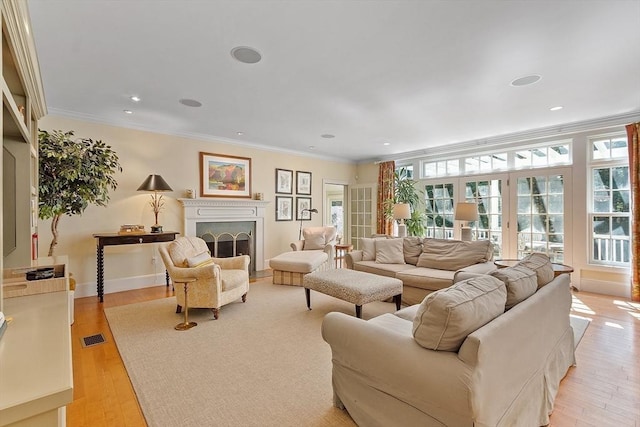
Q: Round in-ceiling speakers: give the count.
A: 4